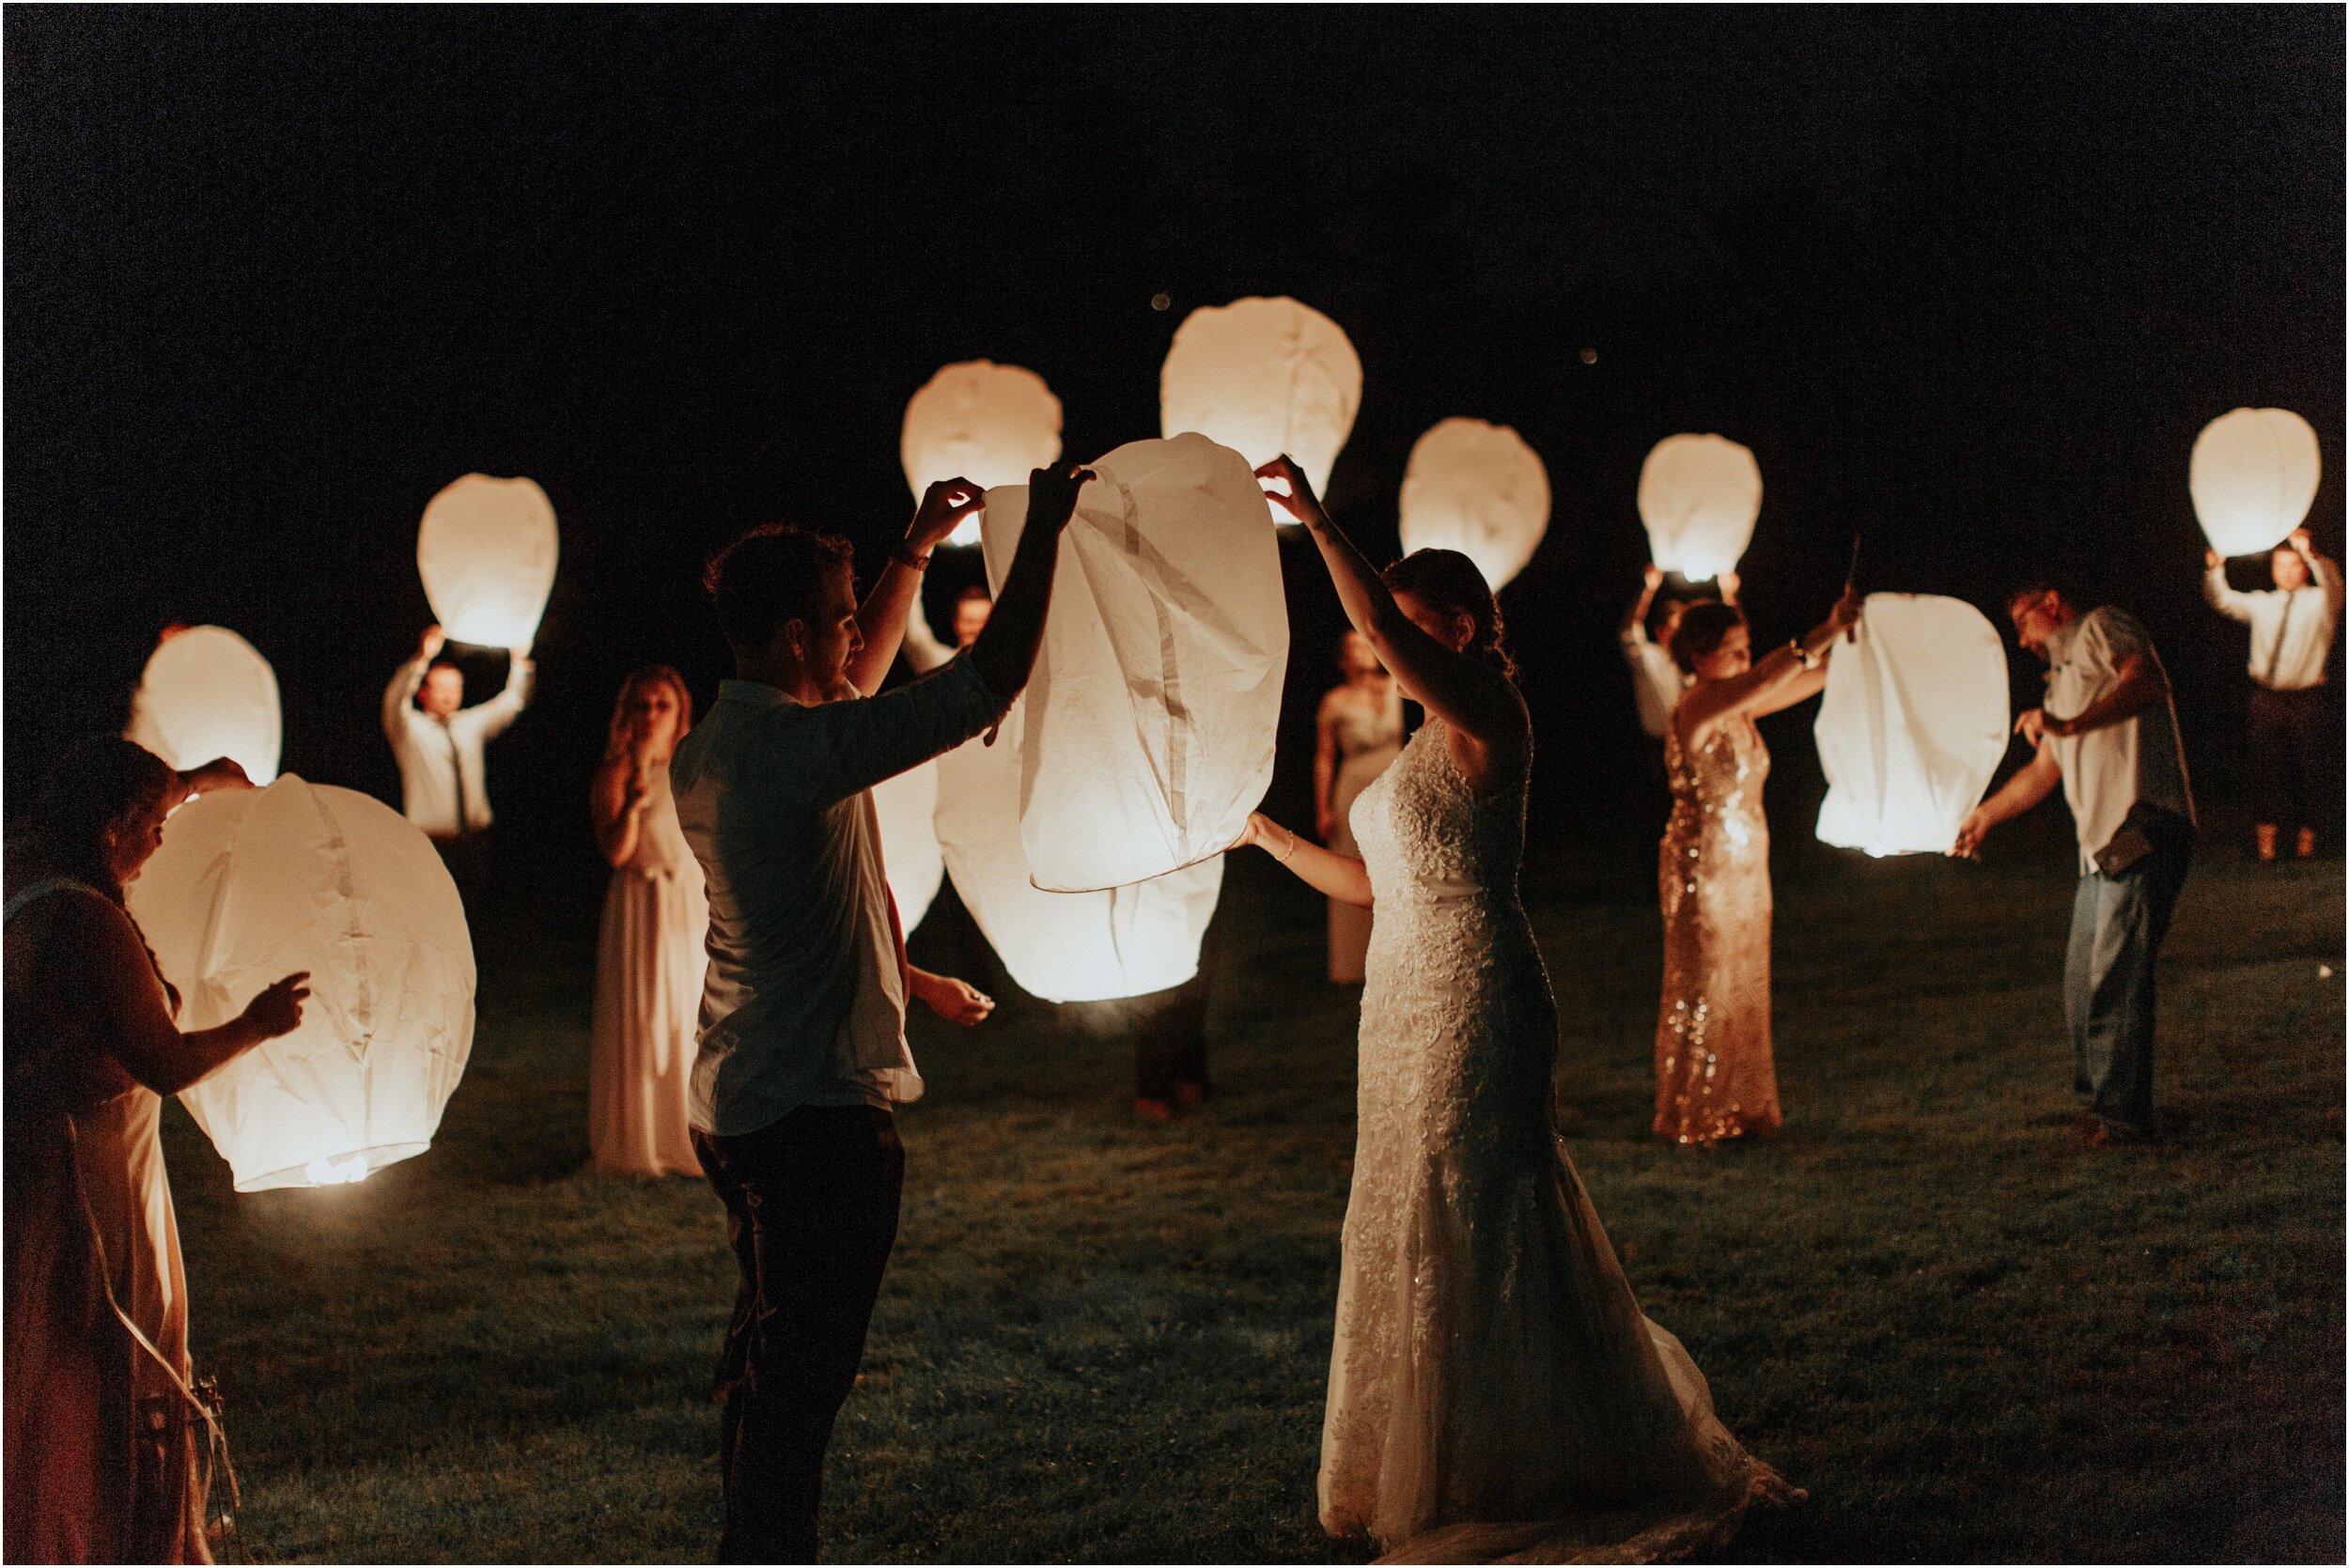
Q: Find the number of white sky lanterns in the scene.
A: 12